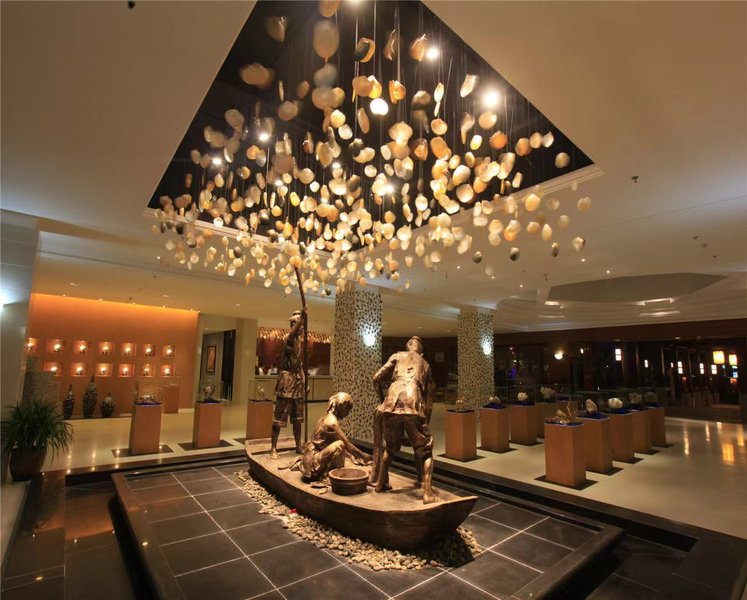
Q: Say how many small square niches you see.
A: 13